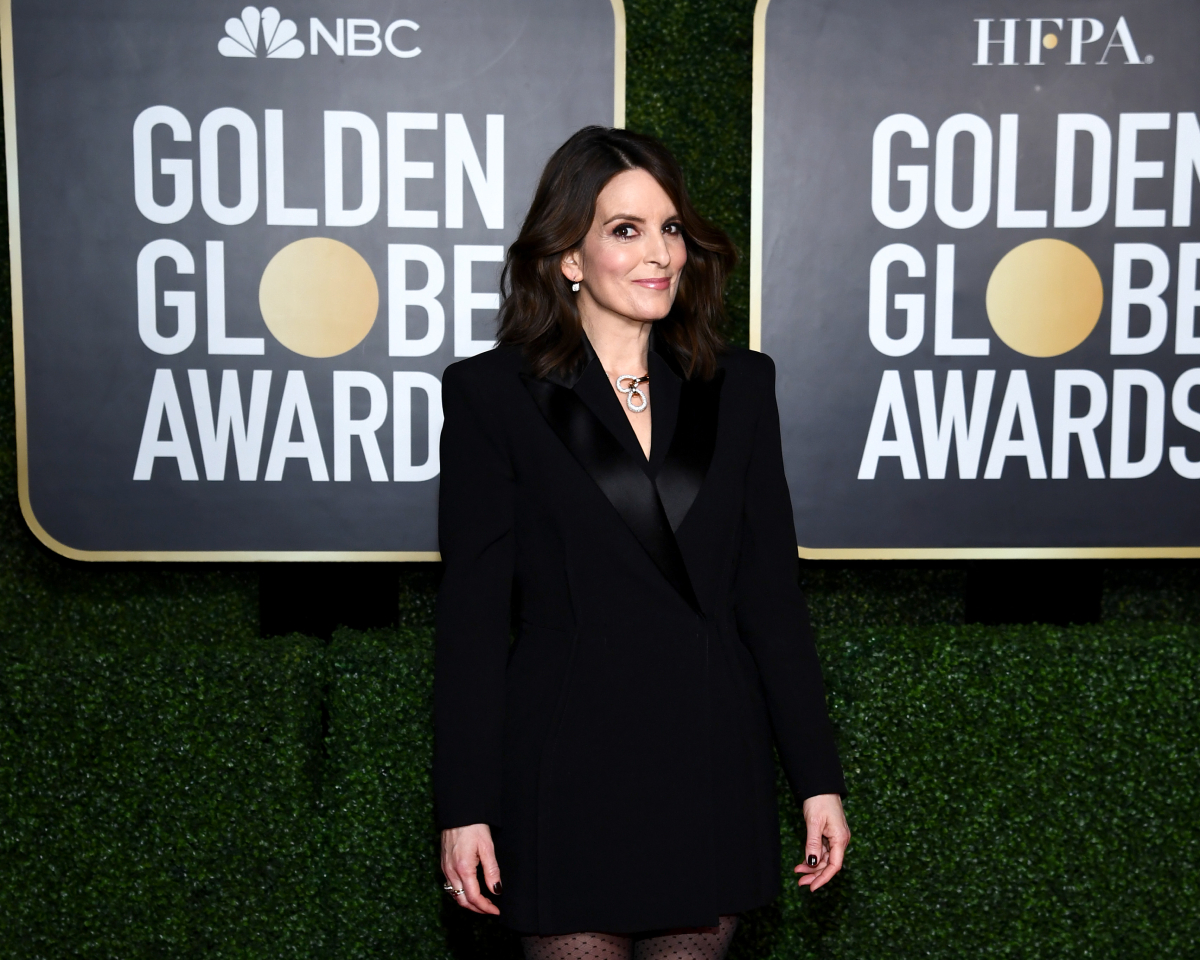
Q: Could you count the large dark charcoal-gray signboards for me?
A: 2